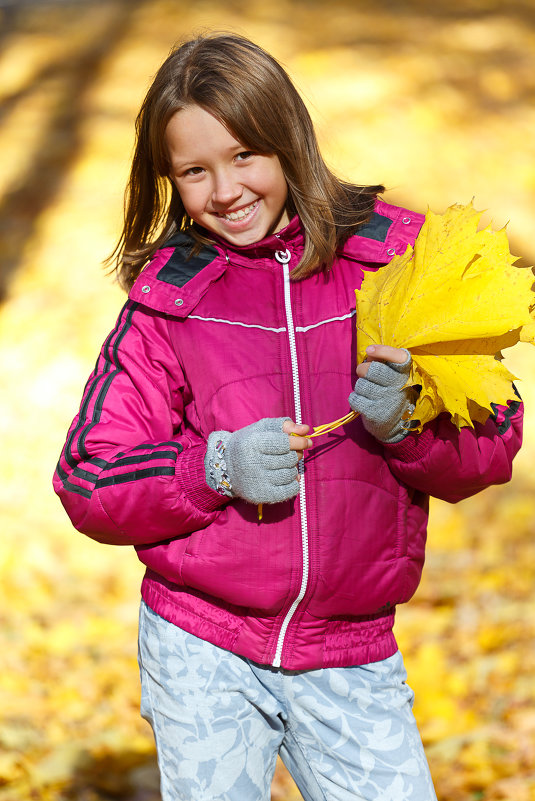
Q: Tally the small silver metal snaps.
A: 4